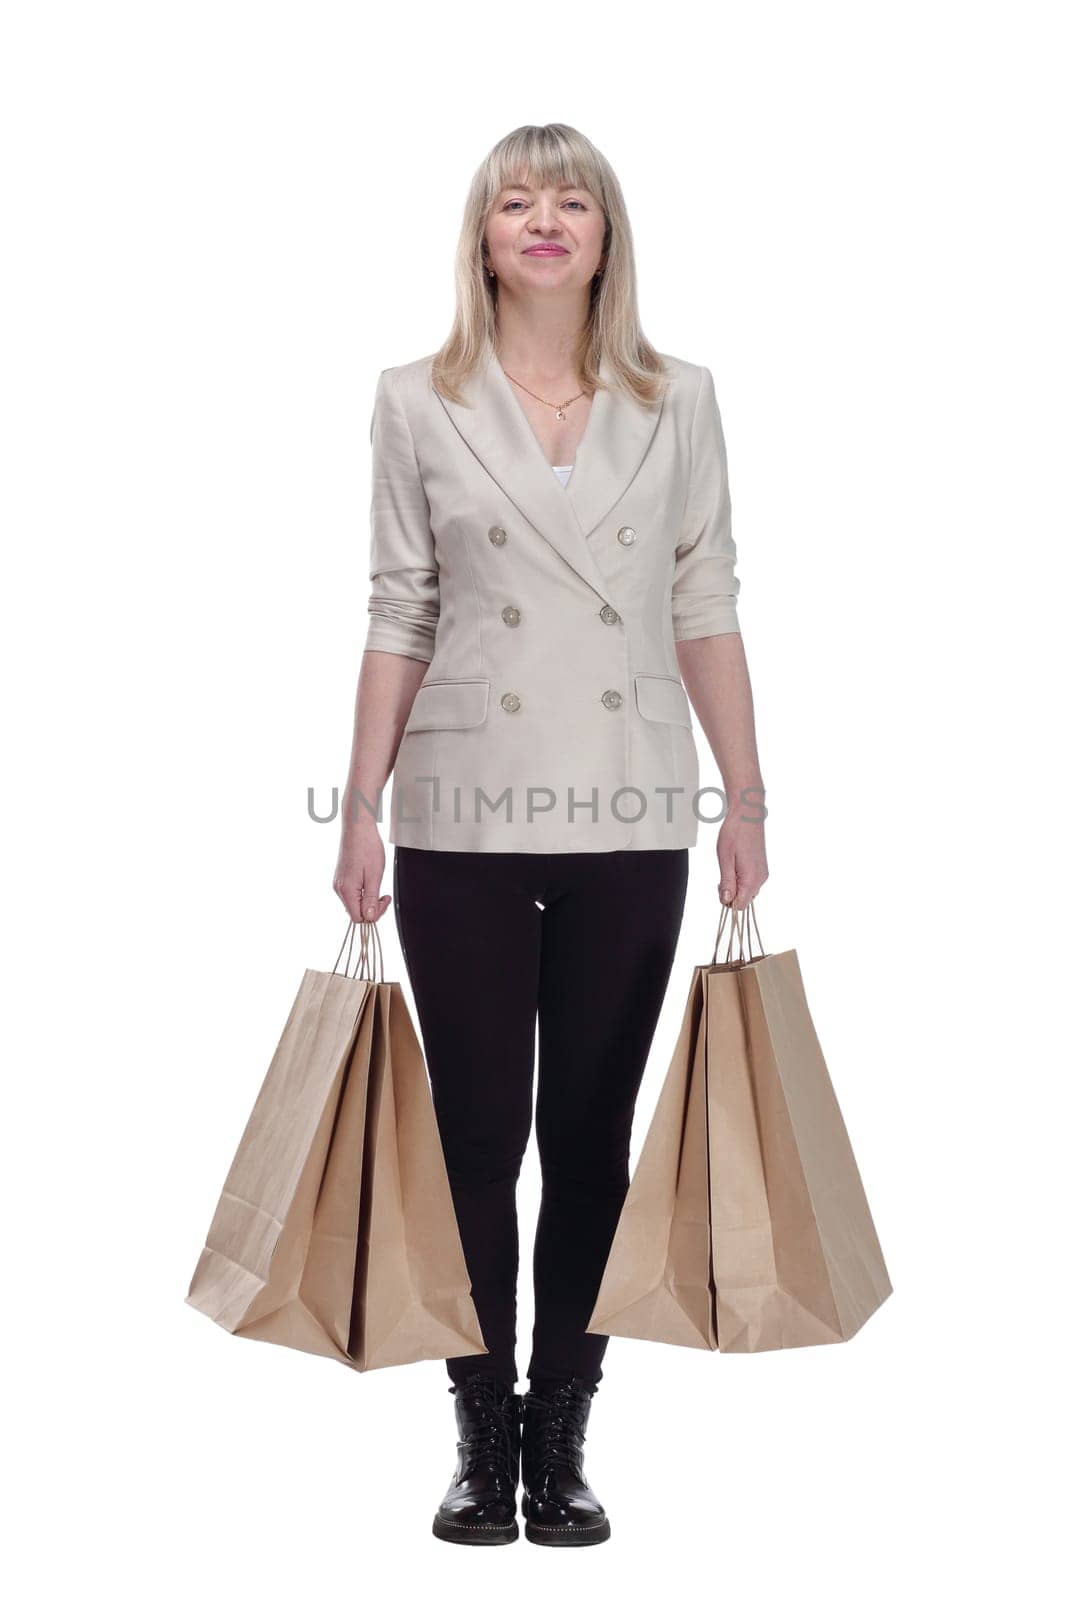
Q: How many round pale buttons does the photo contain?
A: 6